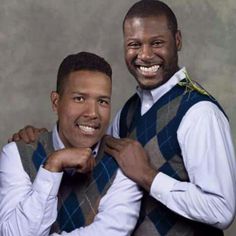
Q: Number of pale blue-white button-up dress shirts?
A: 2